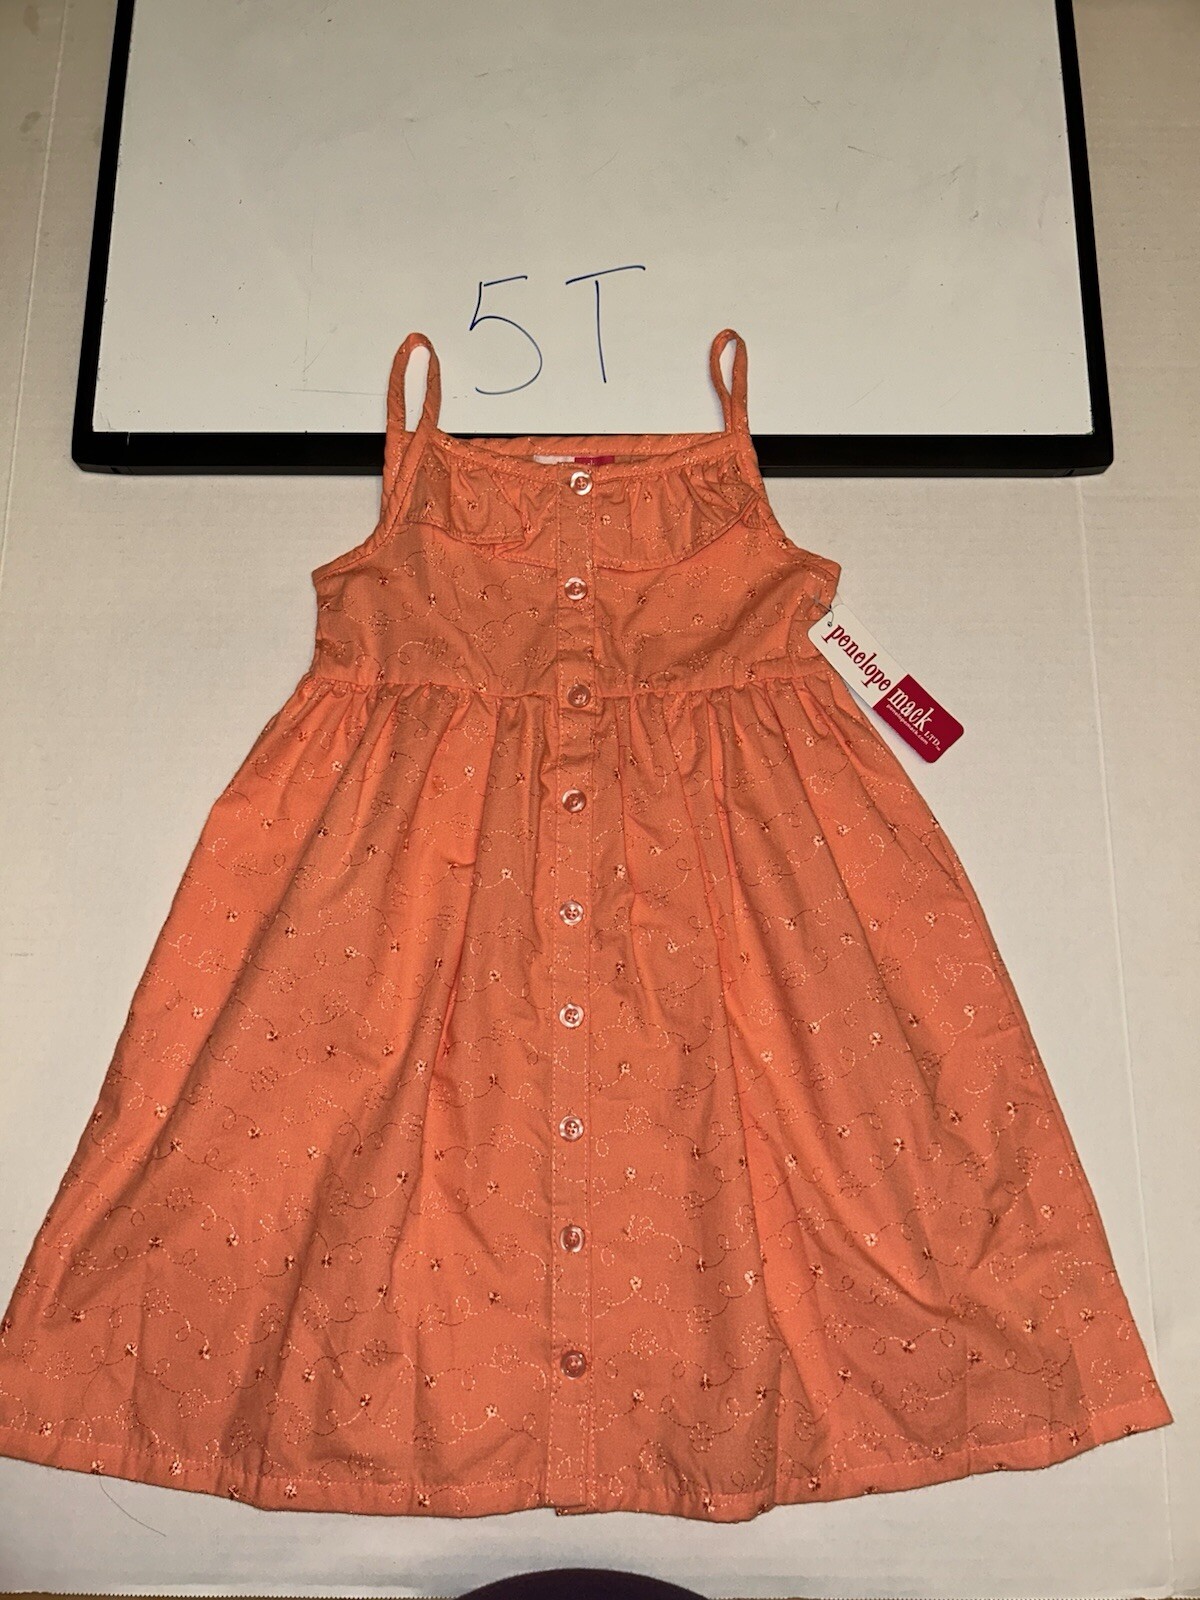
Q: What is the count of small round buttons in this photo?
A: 9